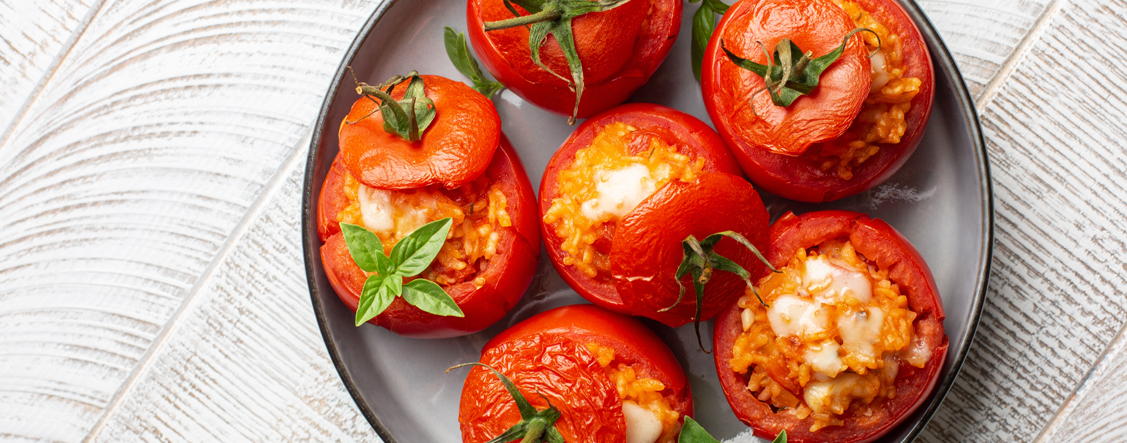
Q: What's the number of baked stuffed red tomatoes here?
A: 6